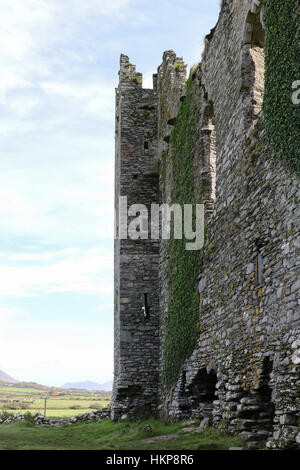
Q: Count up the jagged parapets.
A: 2